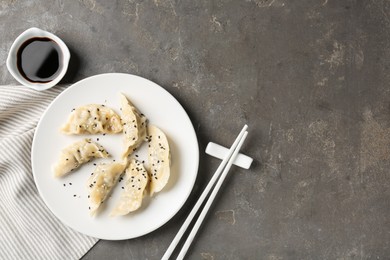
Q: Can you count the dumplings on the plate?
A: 6